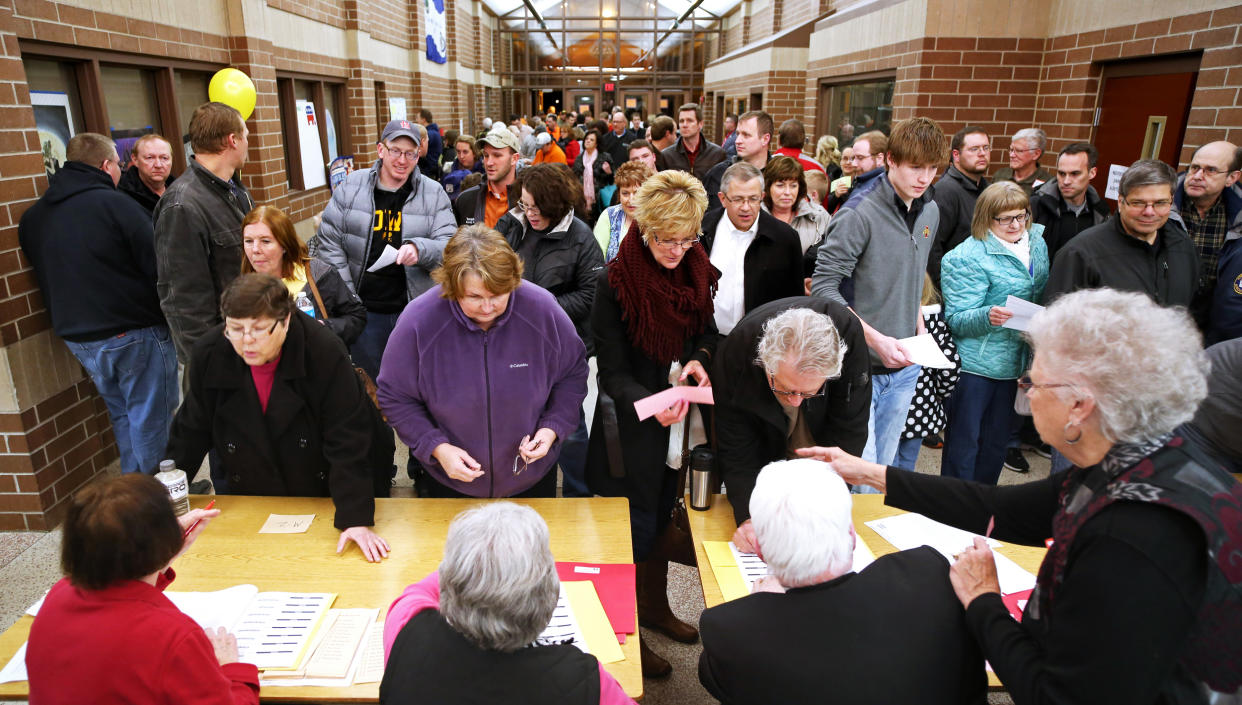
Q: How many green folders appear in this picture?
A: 0